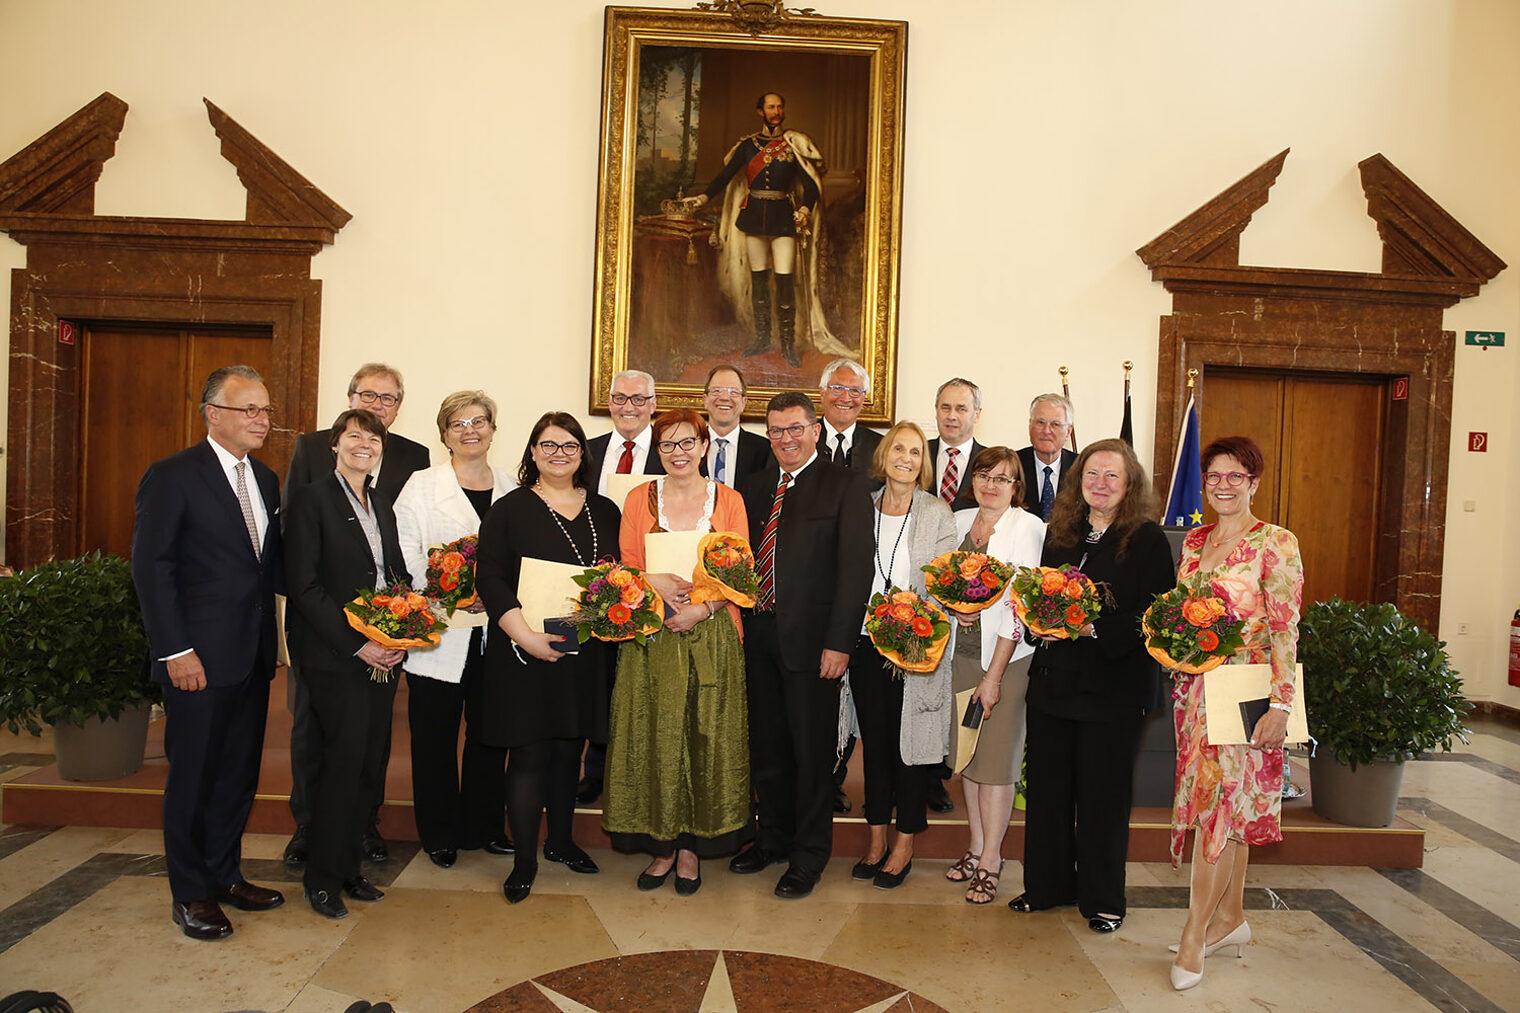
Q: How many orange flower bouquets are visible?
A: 8